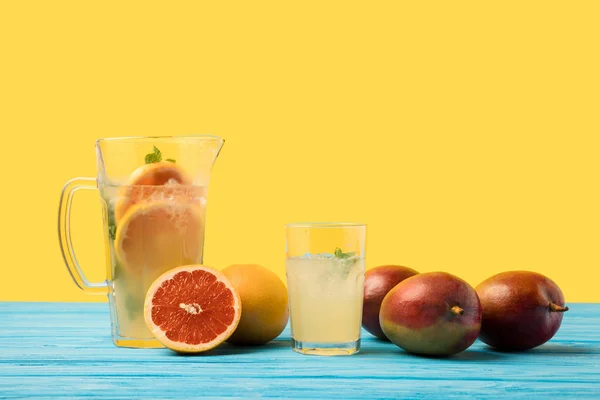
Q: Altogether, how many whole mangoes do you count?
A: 3